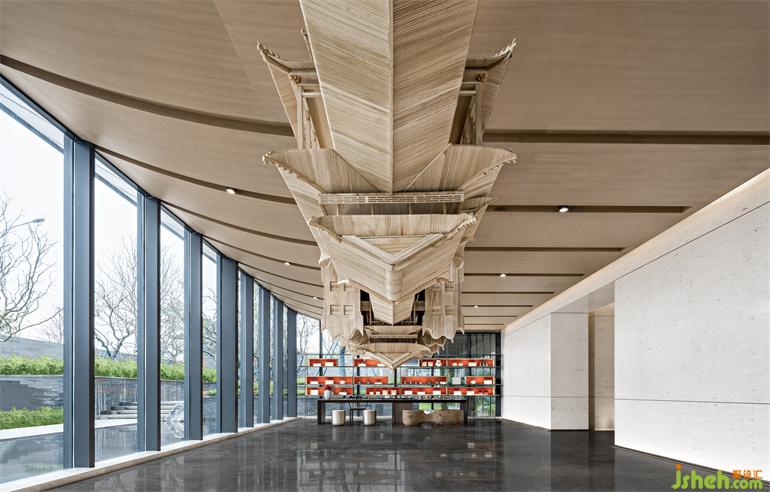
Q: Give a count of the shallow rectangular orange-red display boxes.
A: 12